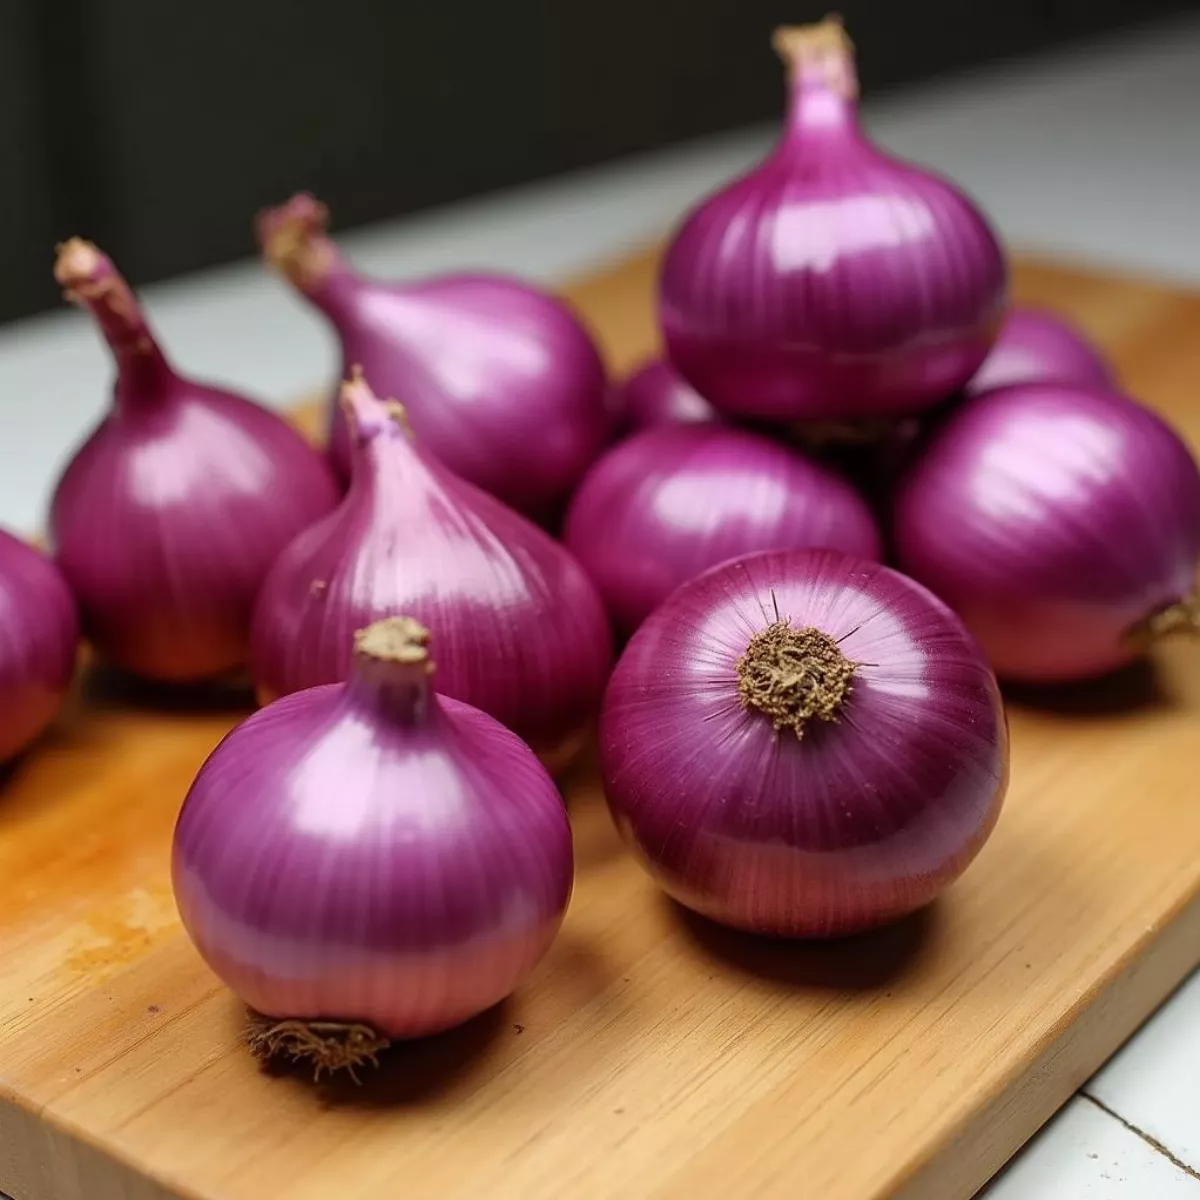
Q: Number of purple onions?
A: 11